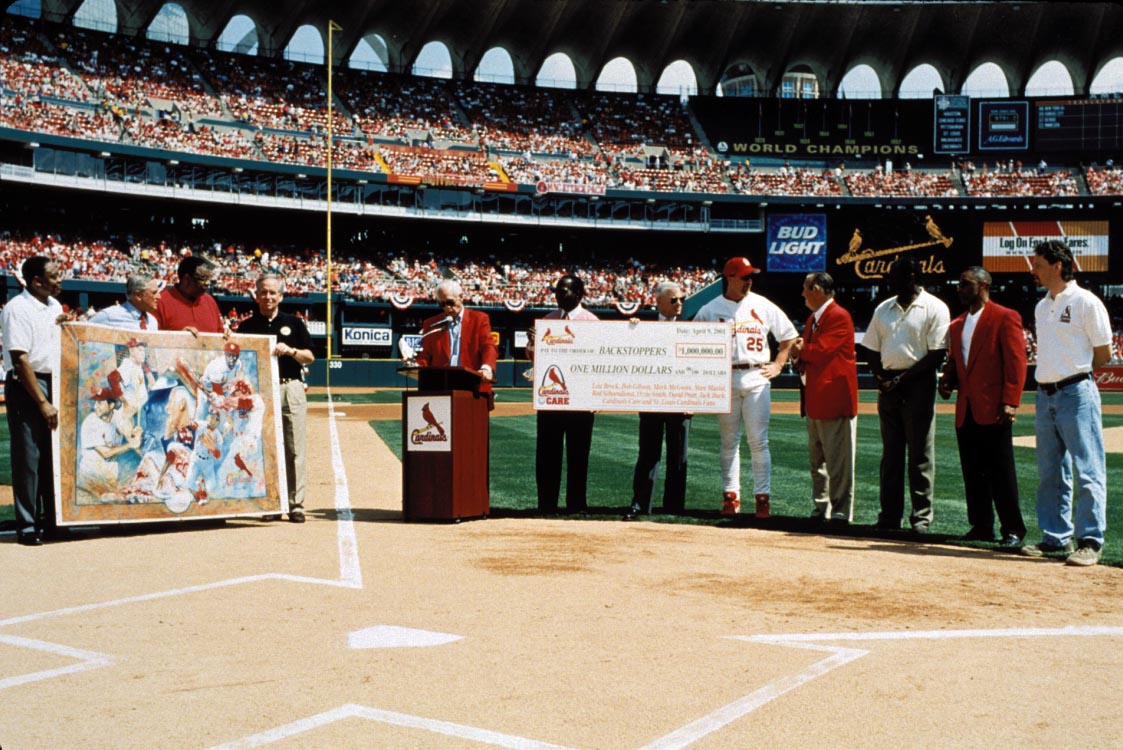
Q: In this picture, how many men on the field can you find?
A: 12